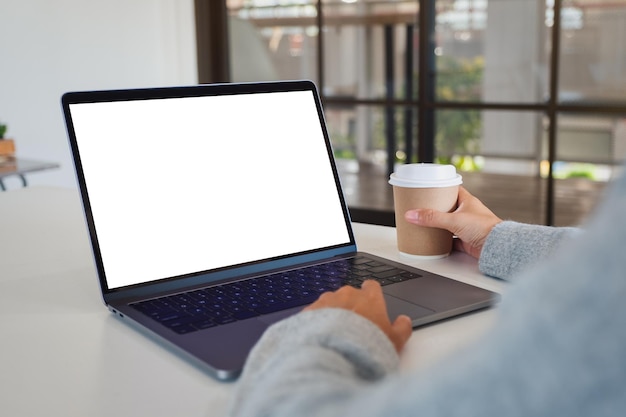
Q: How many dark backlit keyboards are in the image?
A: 1